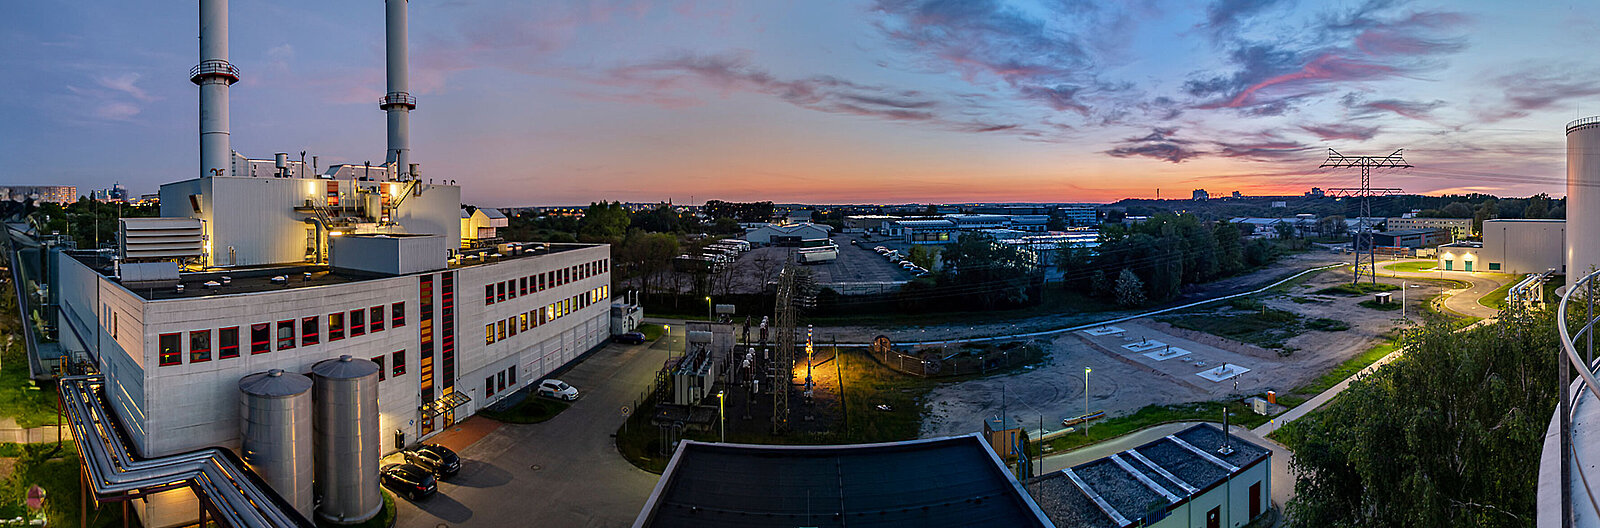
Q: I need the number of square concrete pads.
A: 4